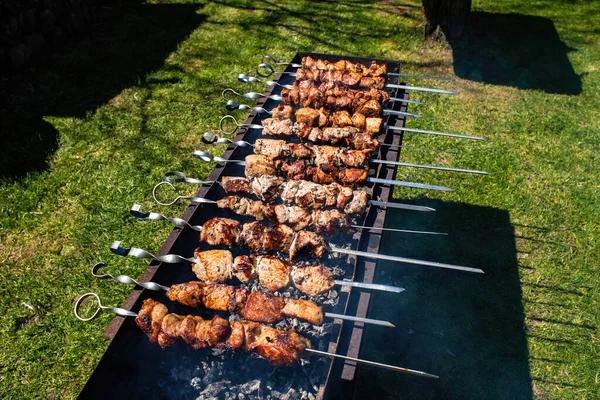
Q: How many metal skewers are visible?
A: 14